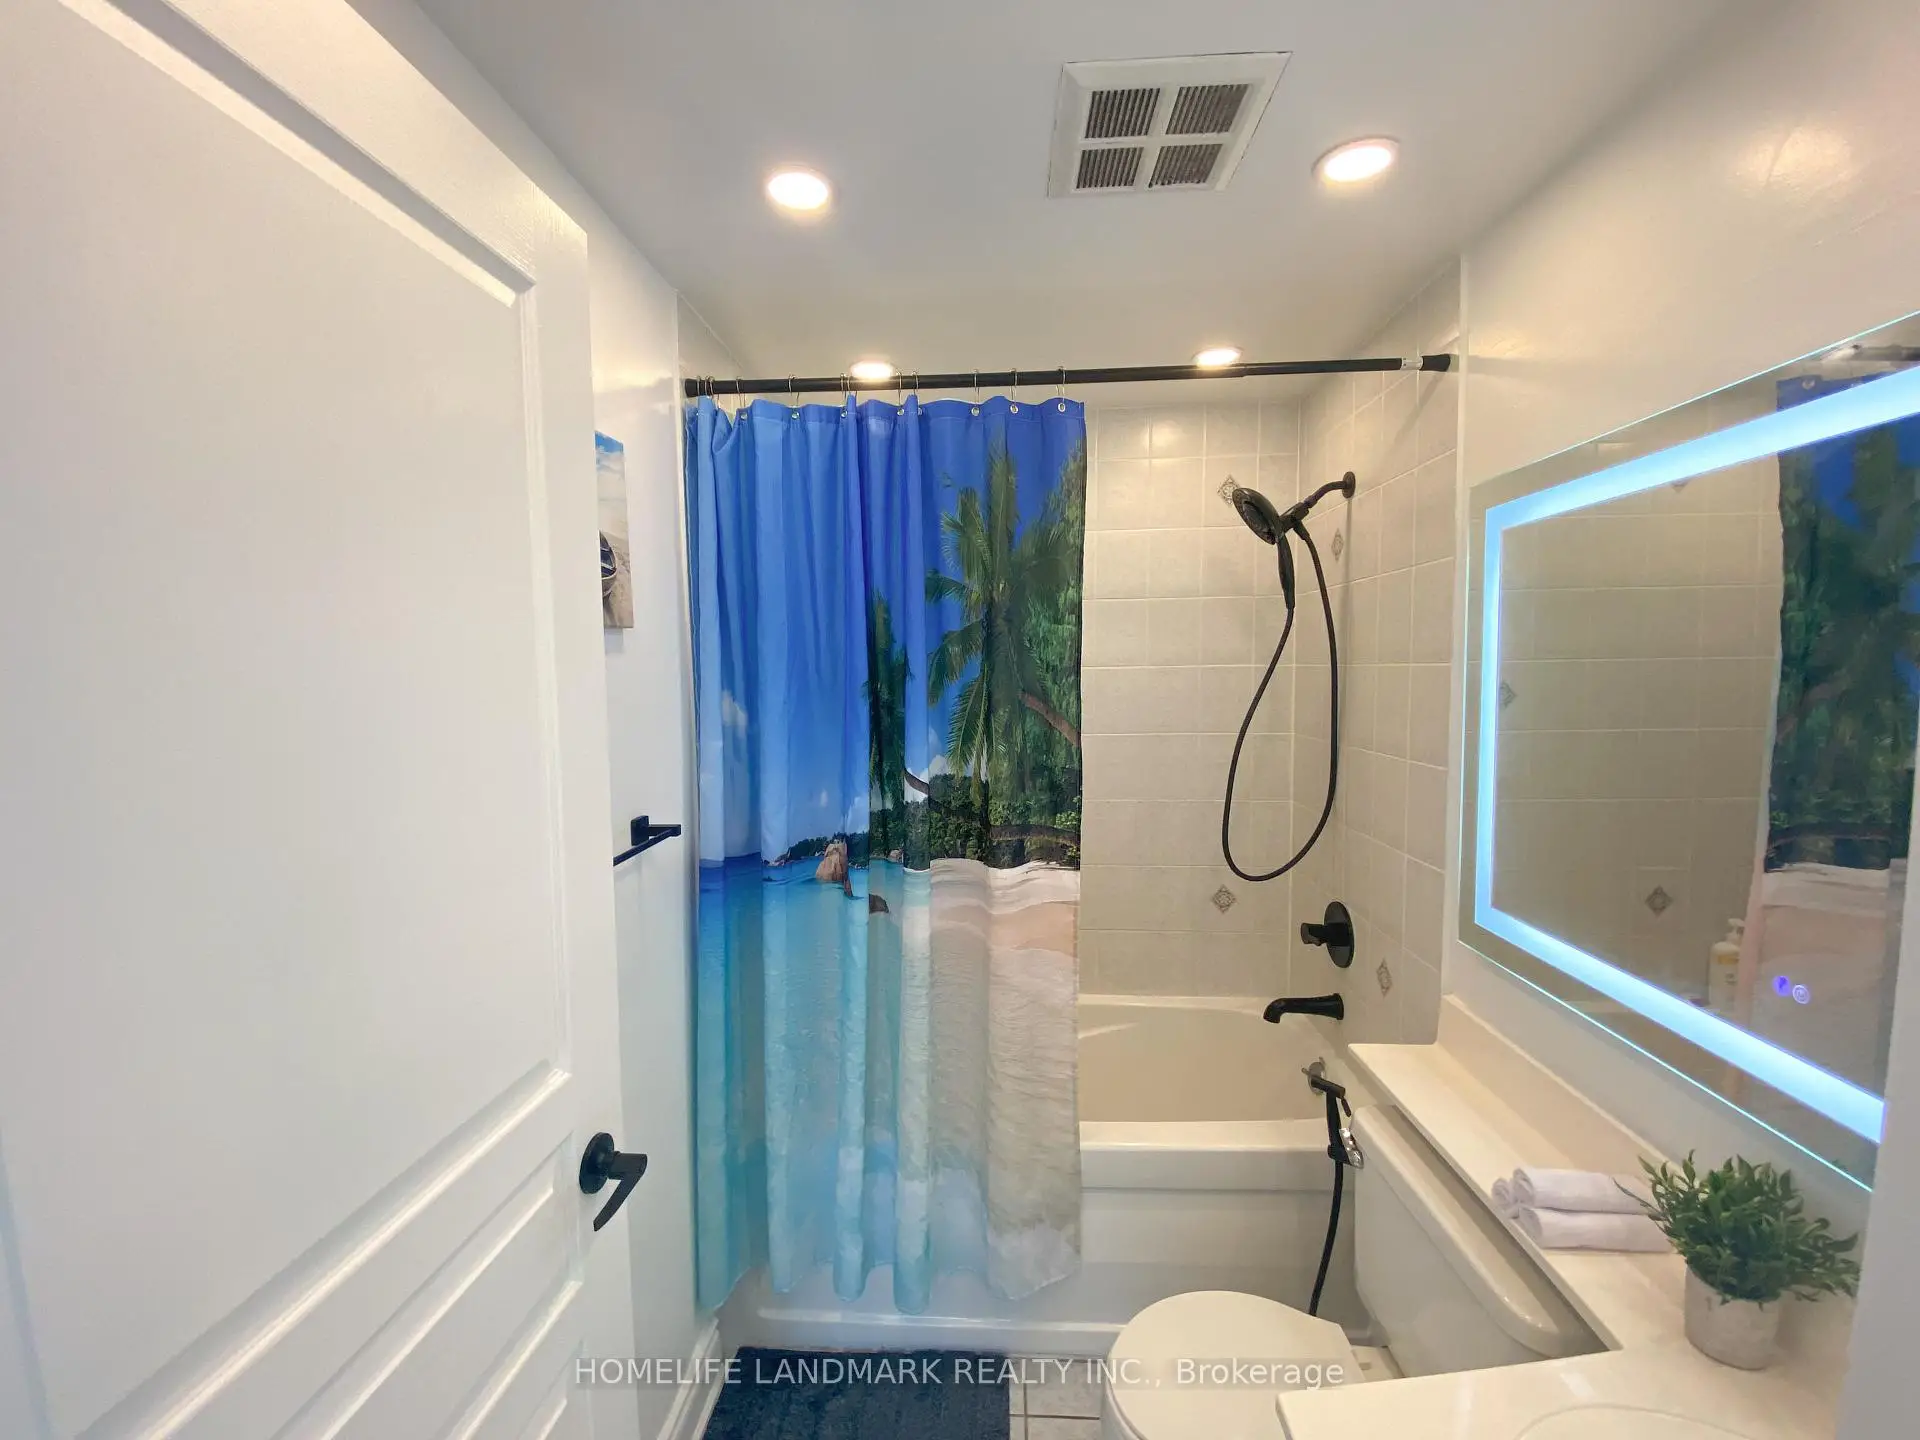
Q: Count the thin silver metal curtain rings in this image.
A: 12